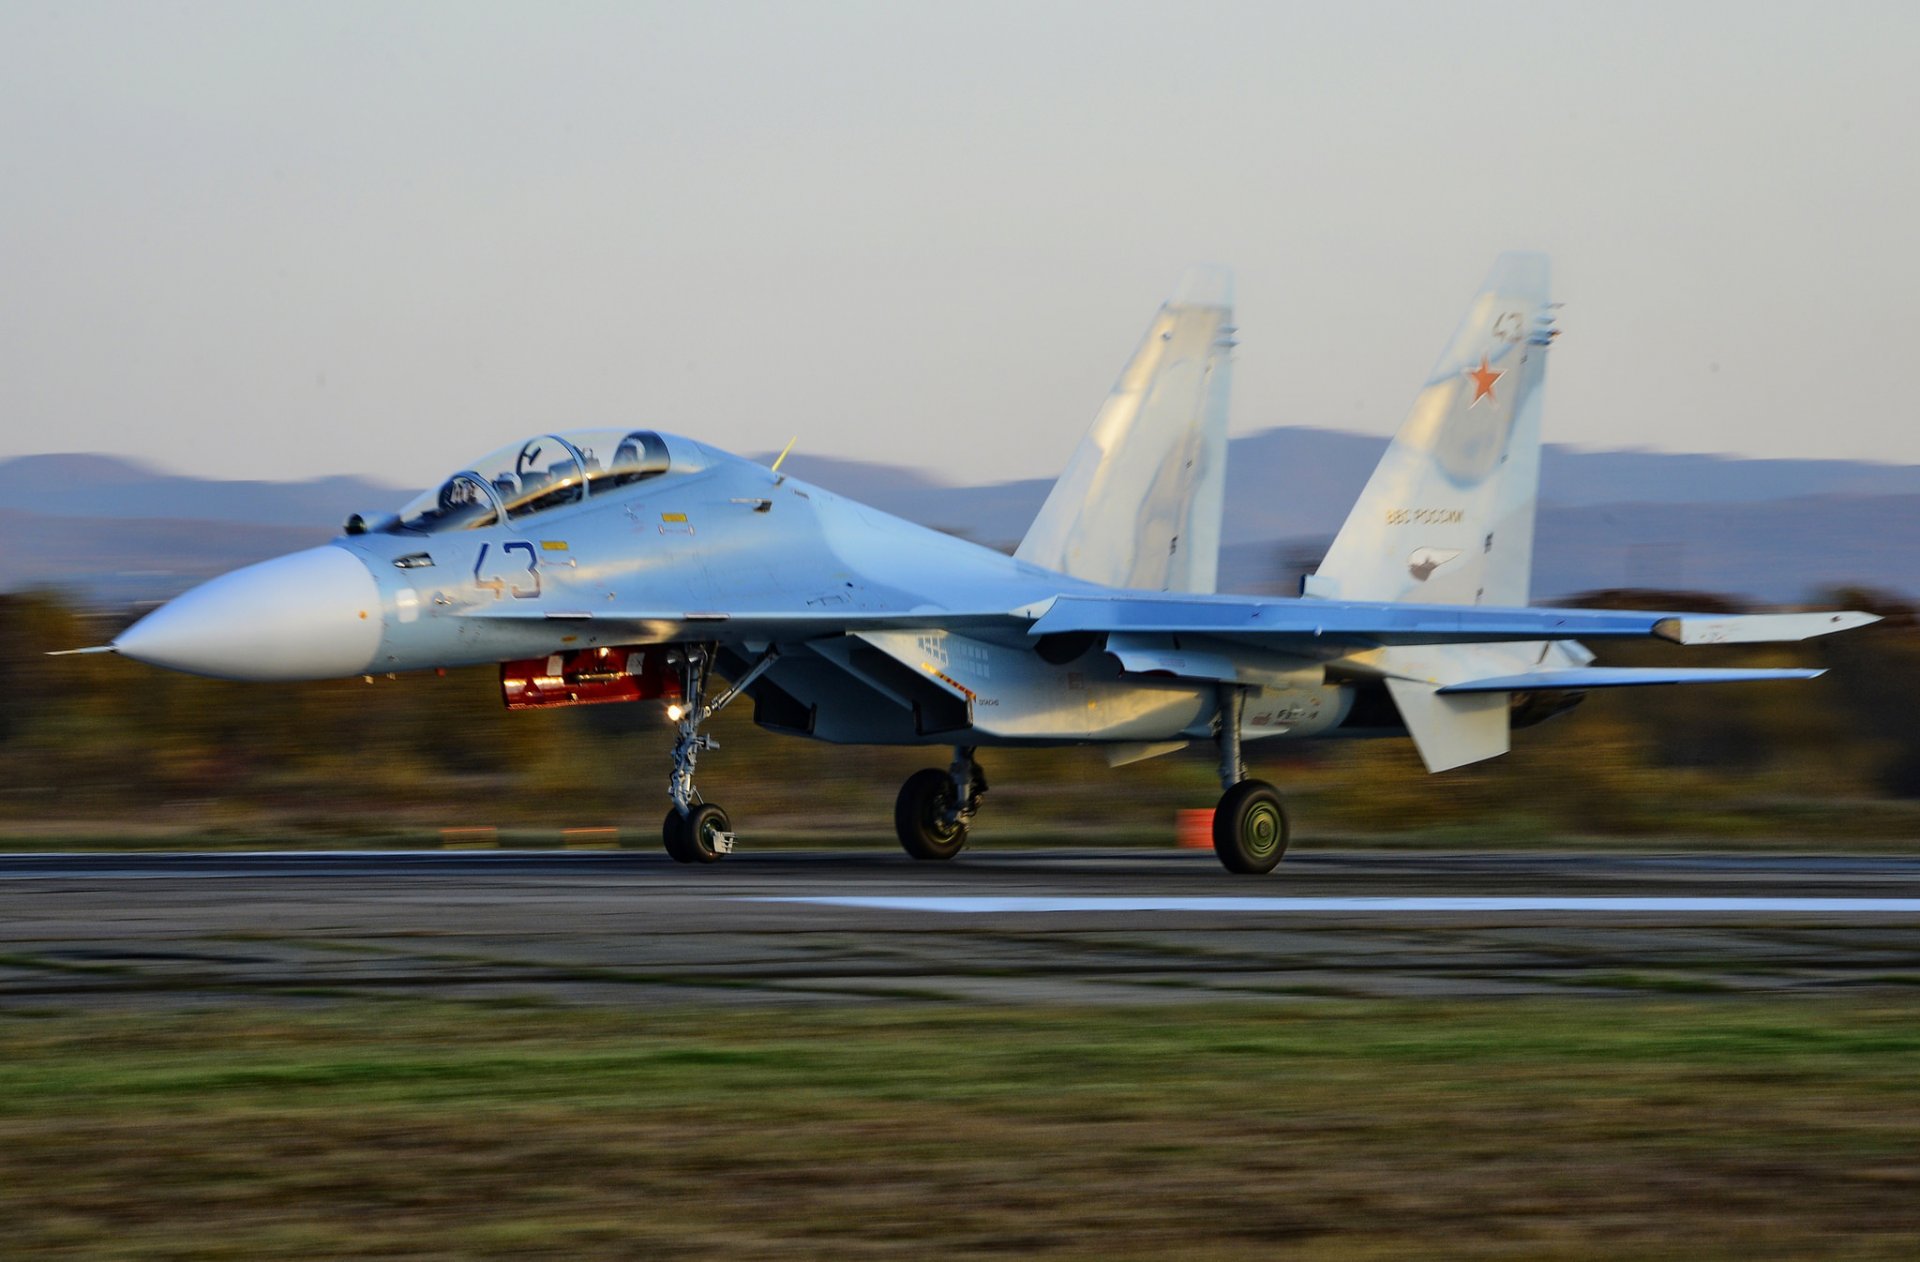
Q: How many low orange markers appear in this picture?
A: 3